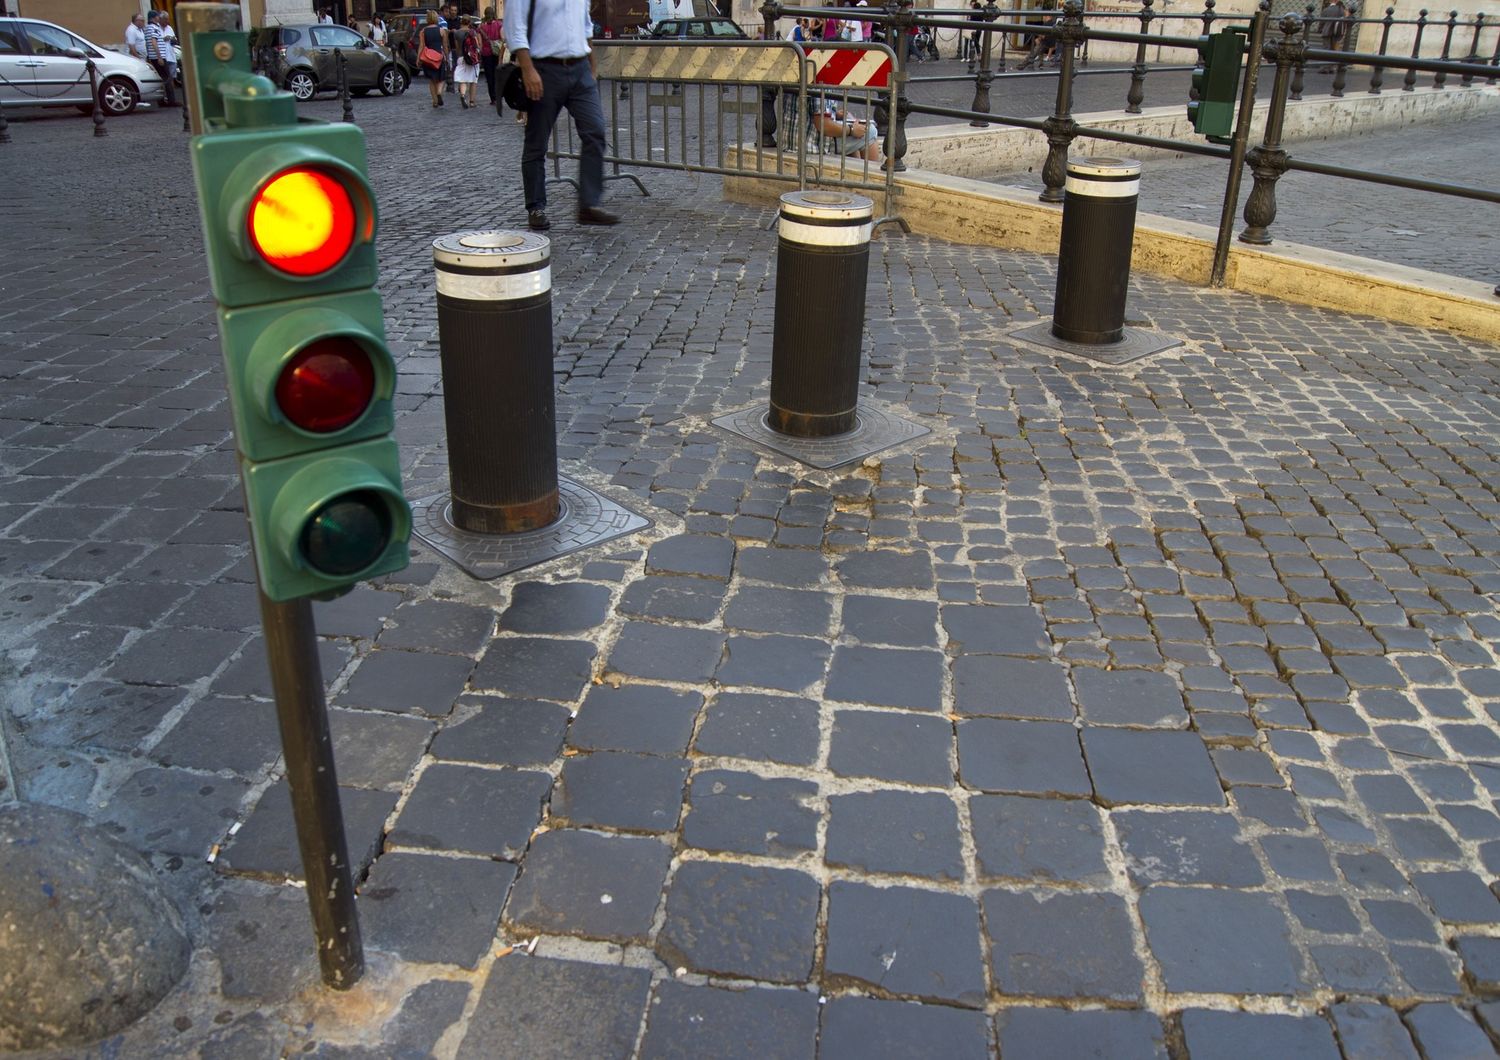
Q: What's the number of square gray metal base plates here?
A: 3